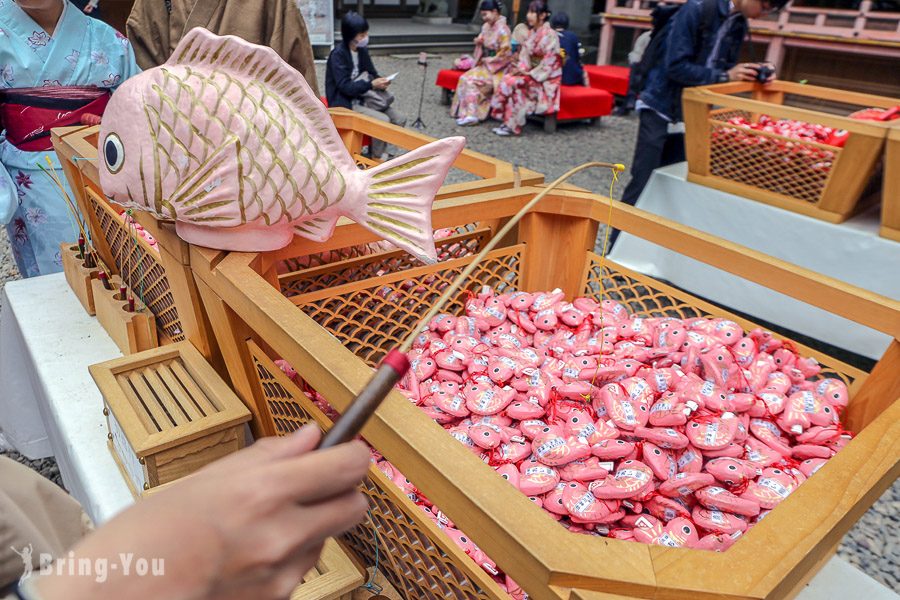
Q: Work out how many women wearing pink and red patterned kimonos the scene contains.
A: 2